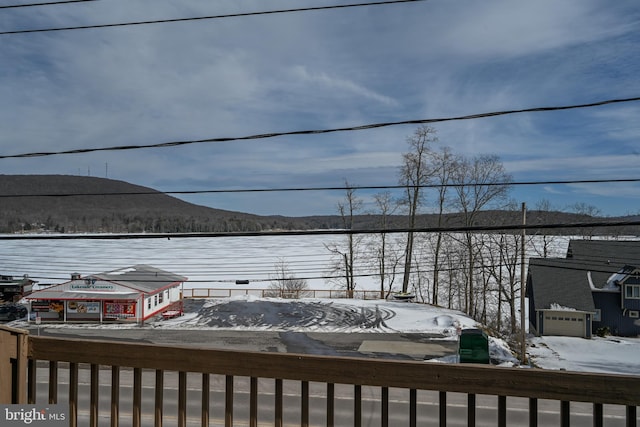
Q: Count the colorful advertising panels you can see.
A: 3